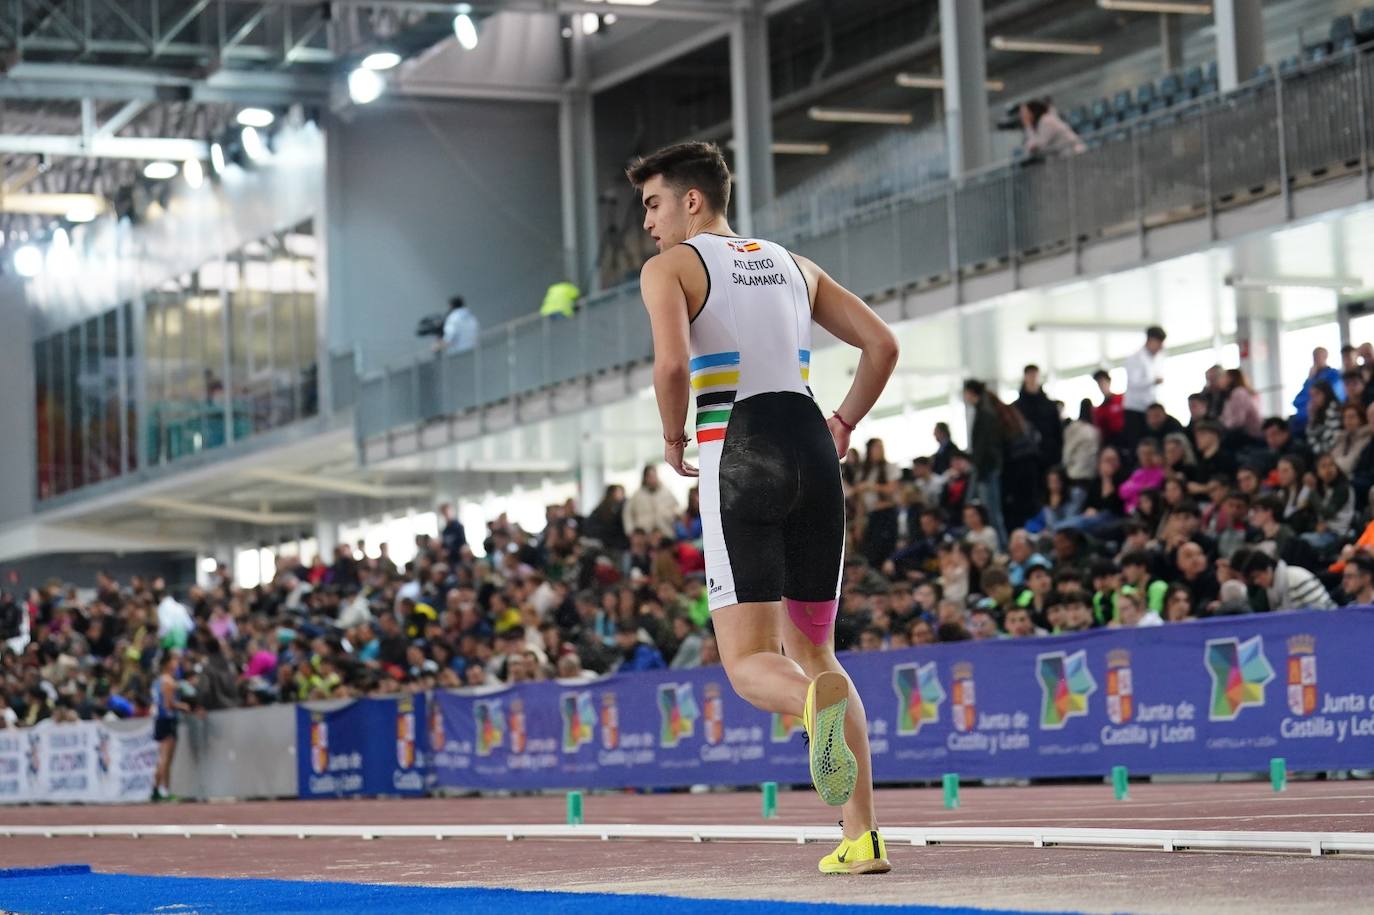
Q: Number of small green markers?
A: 5